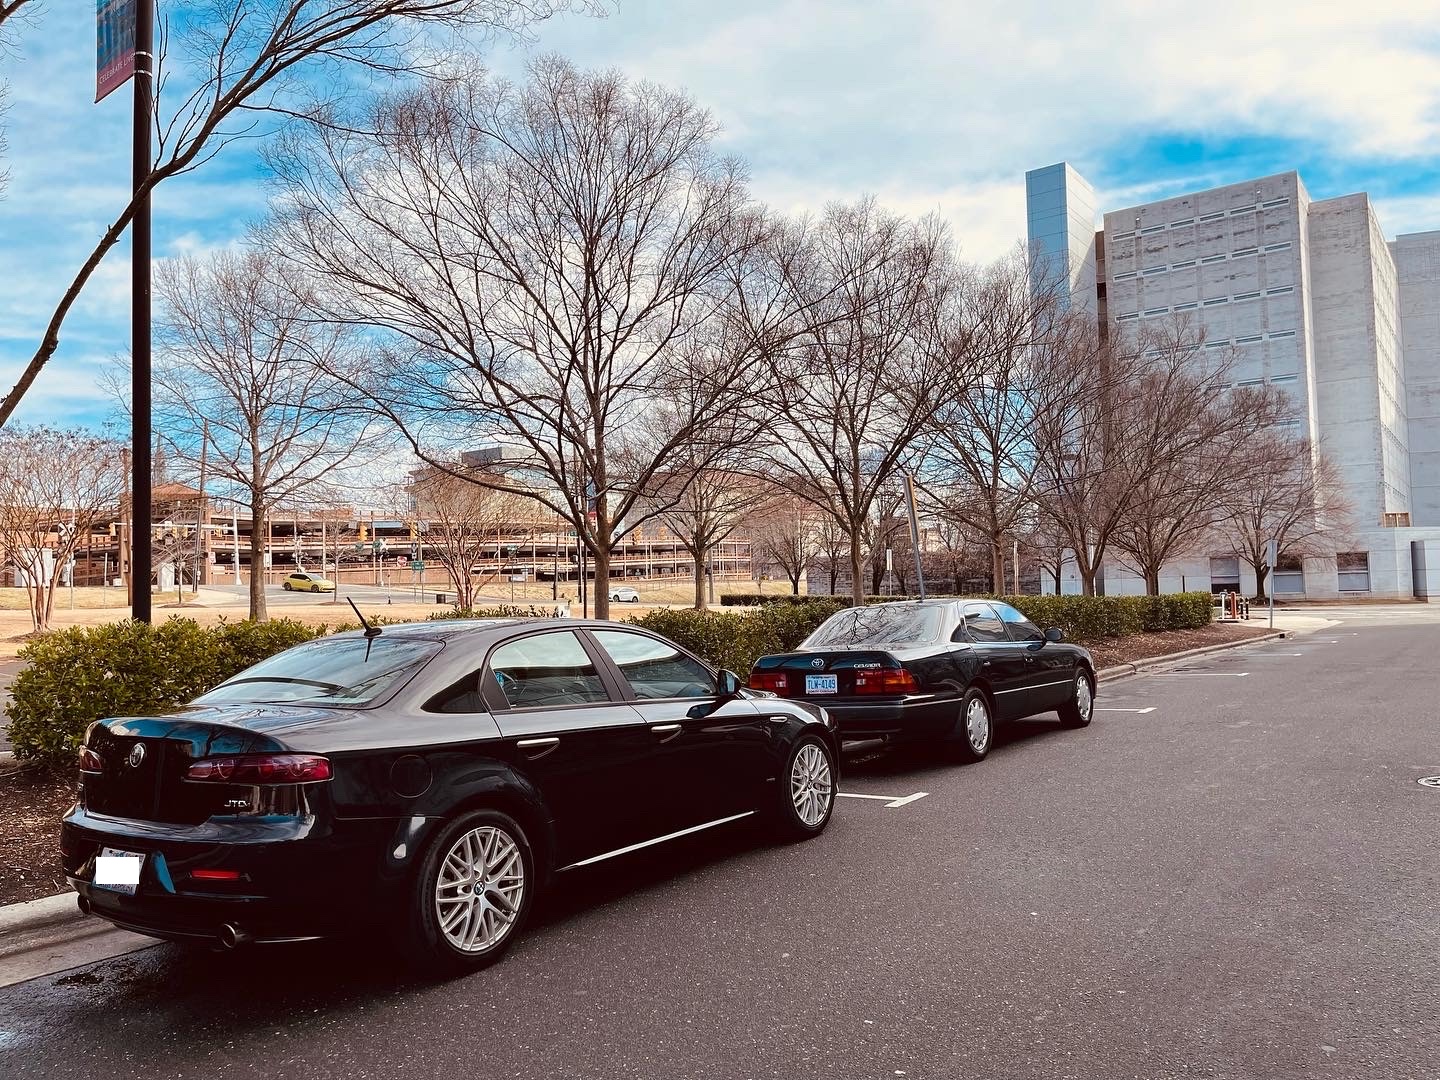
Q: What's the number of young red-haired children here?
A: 0